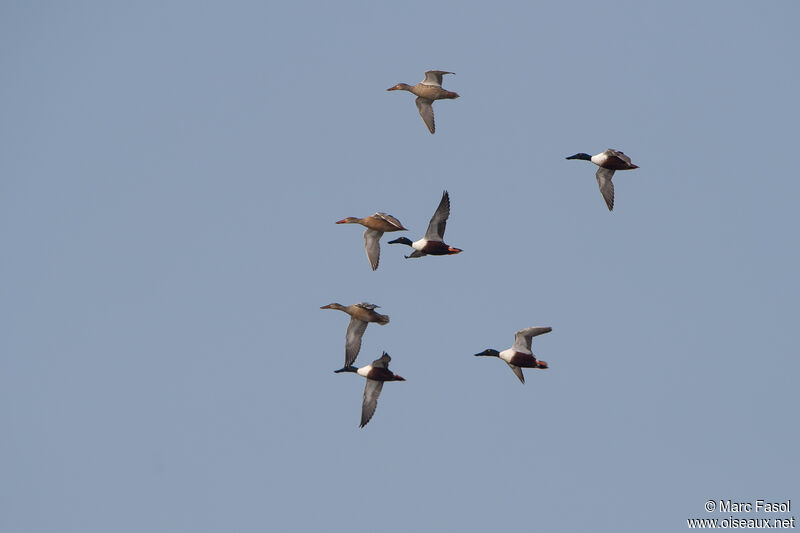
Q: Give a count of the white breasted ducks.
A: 4